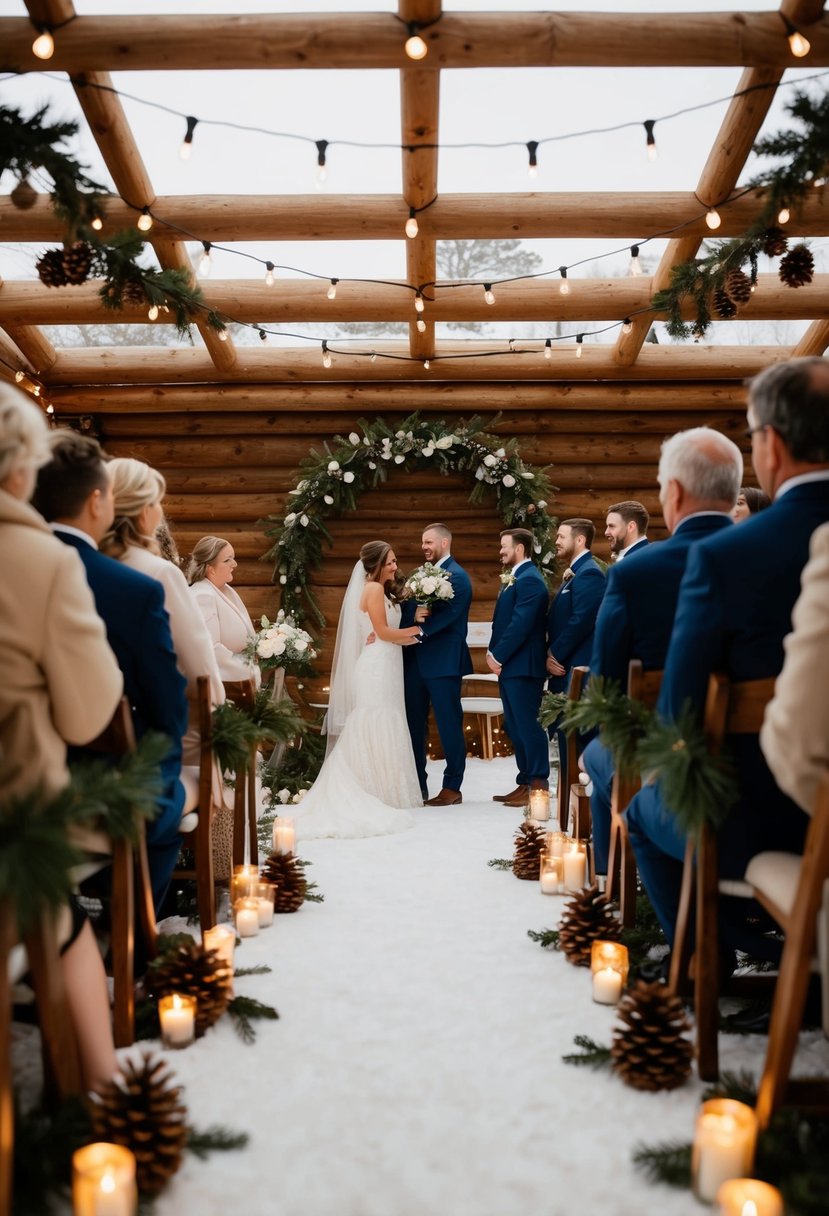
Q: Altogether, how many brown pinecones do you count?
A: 13